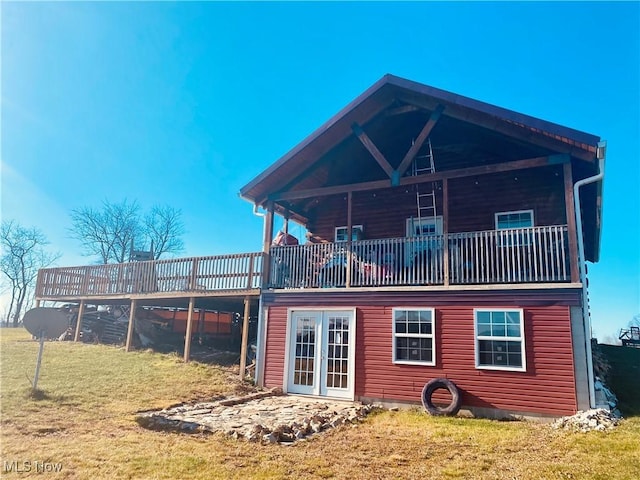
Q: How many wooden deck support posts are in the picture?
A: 5